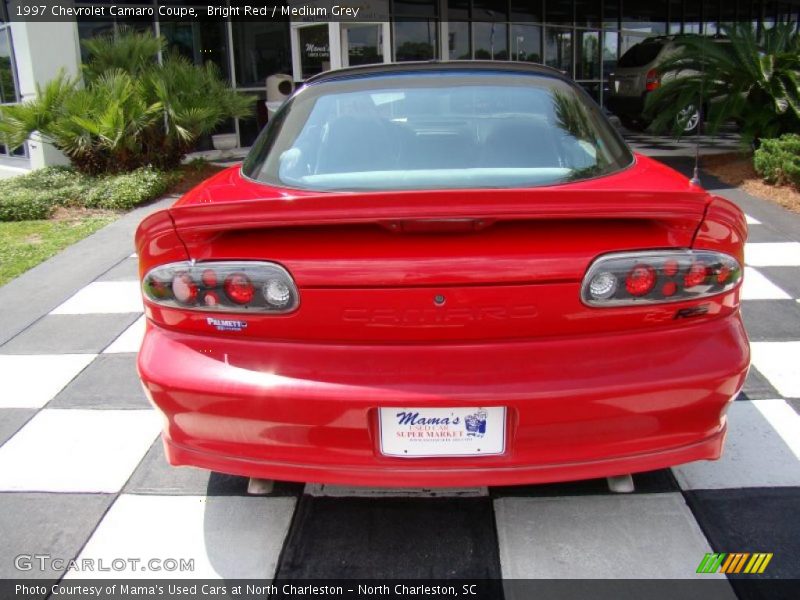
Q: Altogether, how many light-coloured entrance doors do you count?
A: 2